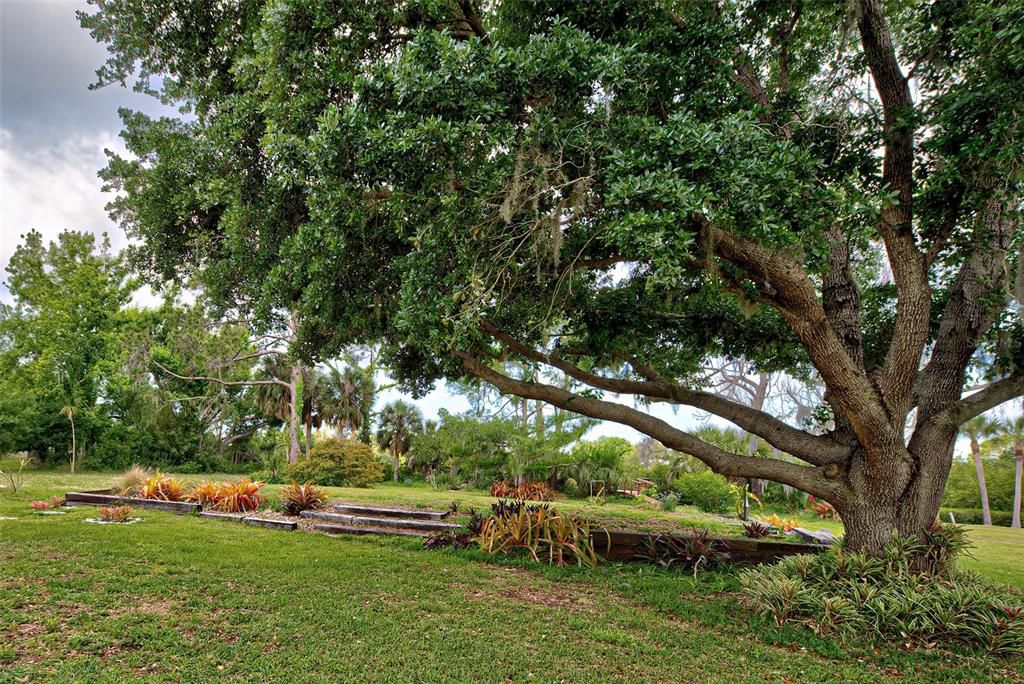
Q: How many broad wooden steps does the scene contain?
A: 3